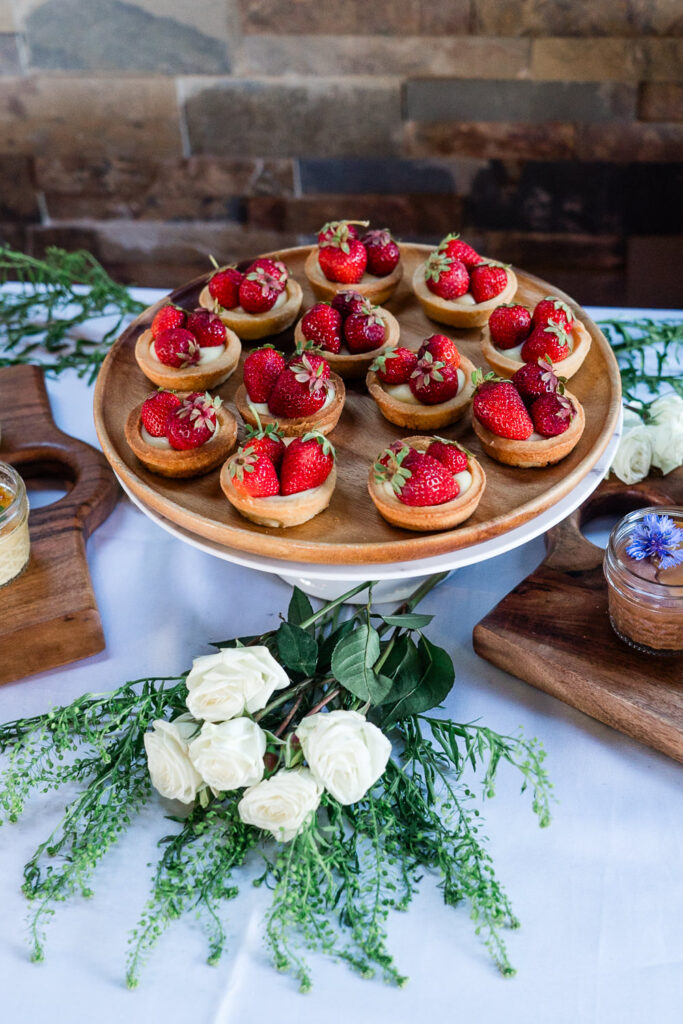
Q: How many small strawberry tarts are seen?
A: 12